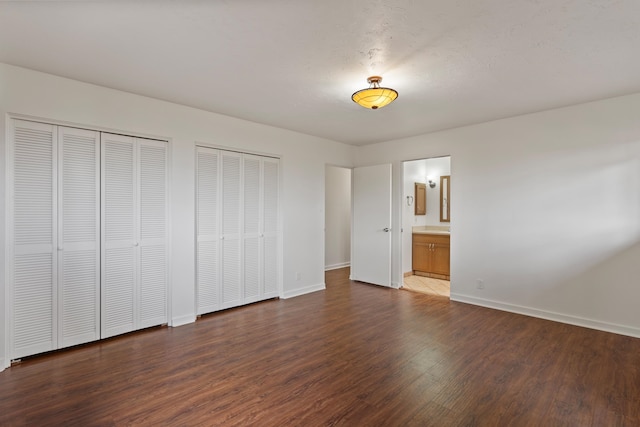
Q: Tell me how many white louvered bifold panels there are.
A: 8